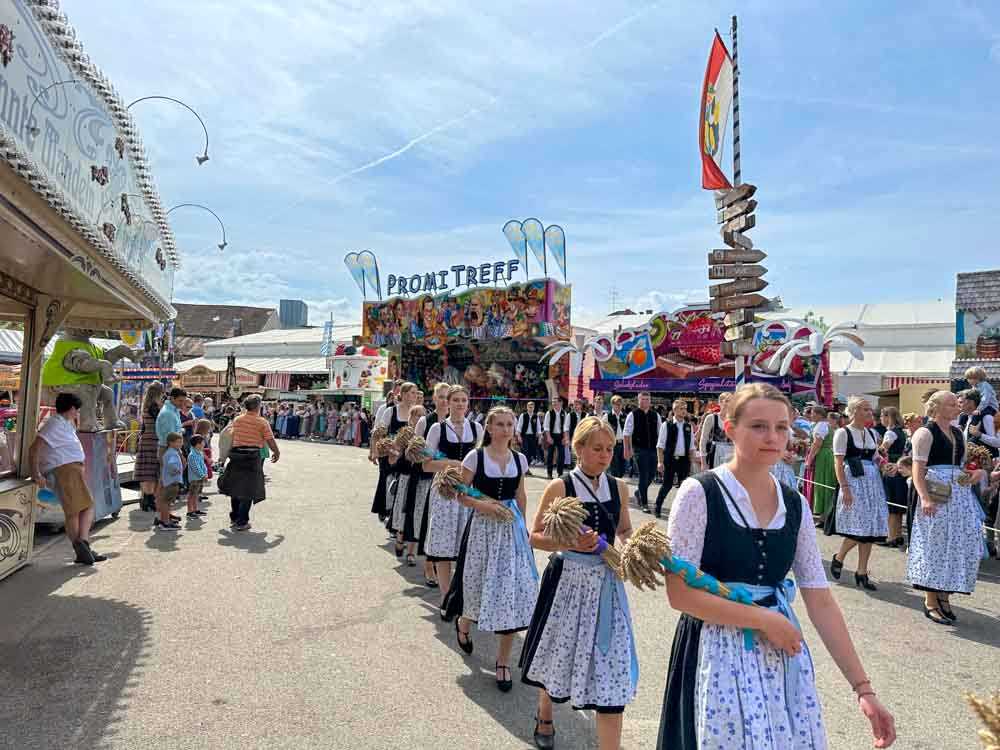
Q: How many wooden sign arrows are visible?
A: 11